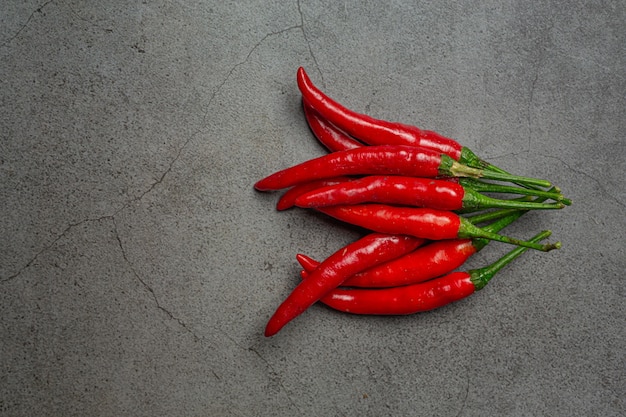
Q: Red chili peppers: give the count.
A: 9